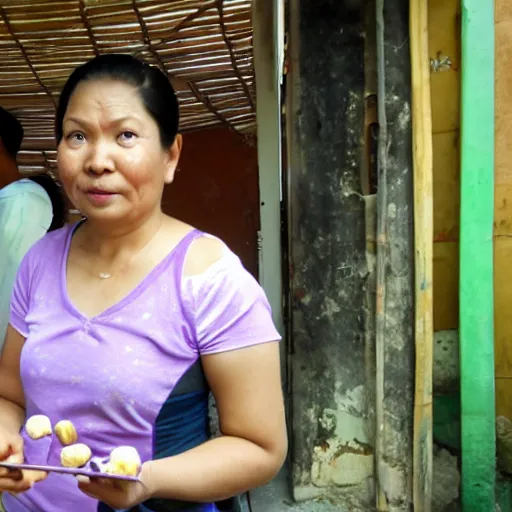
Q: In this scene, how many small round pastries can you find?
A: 4